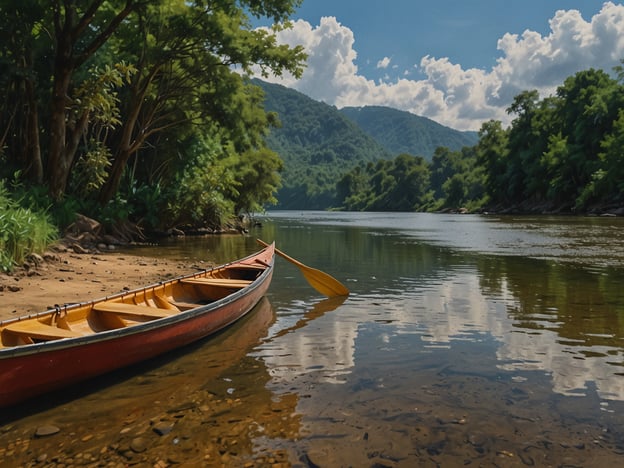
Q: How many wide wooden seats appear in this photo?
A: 3